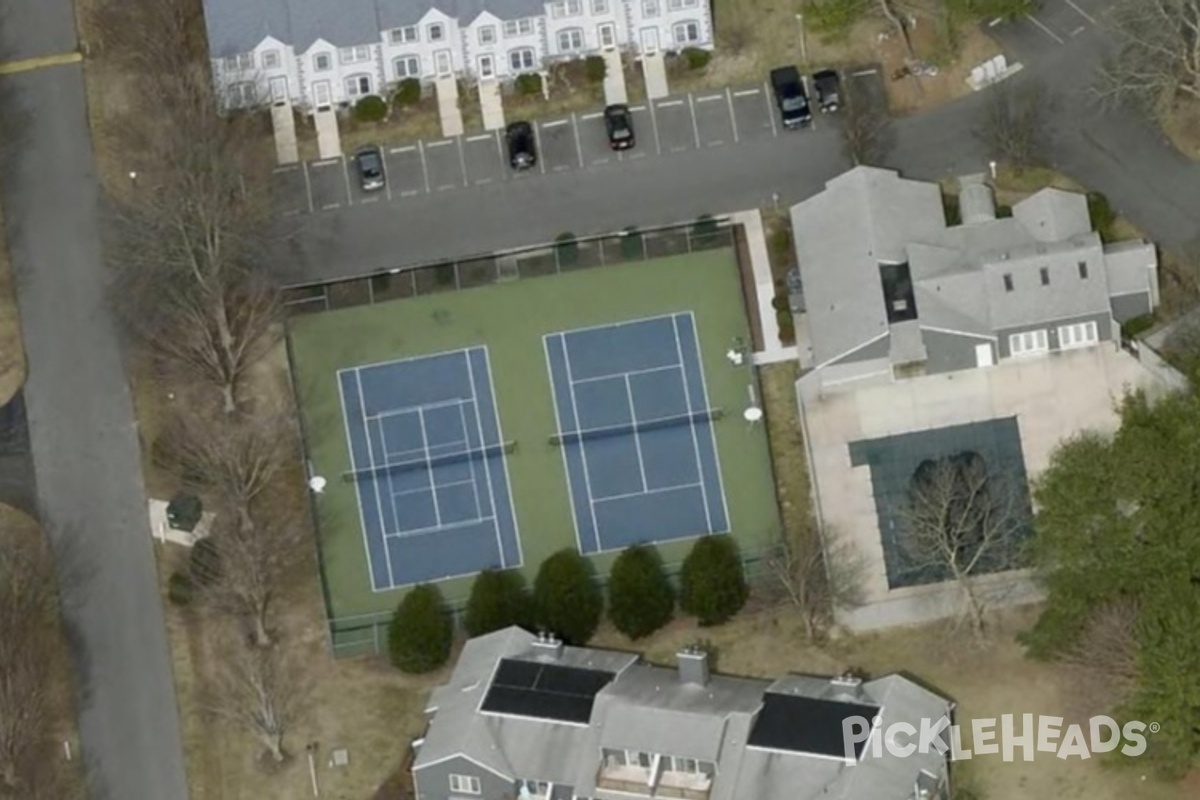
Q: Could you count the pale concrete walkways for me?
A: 7